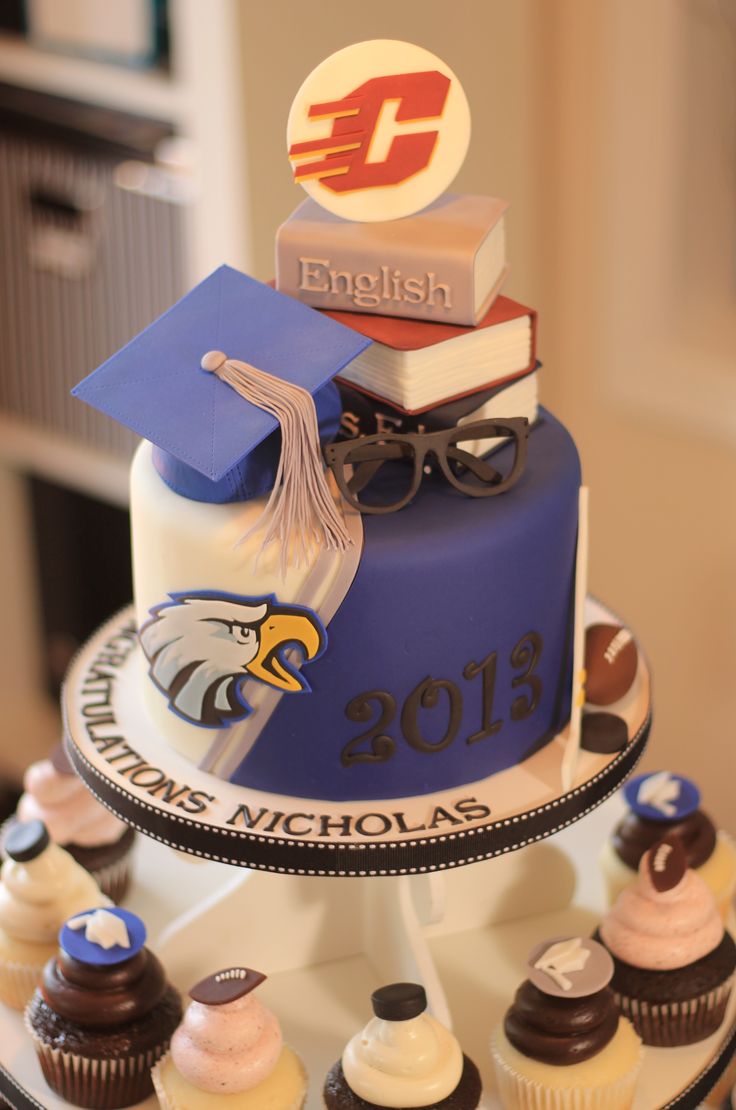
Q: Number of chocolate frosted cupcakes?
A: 3